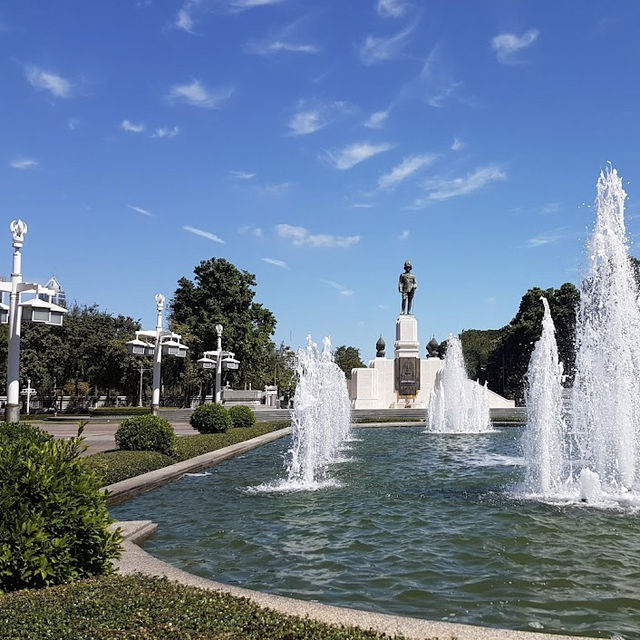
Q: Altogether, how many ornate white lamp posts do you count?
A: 3